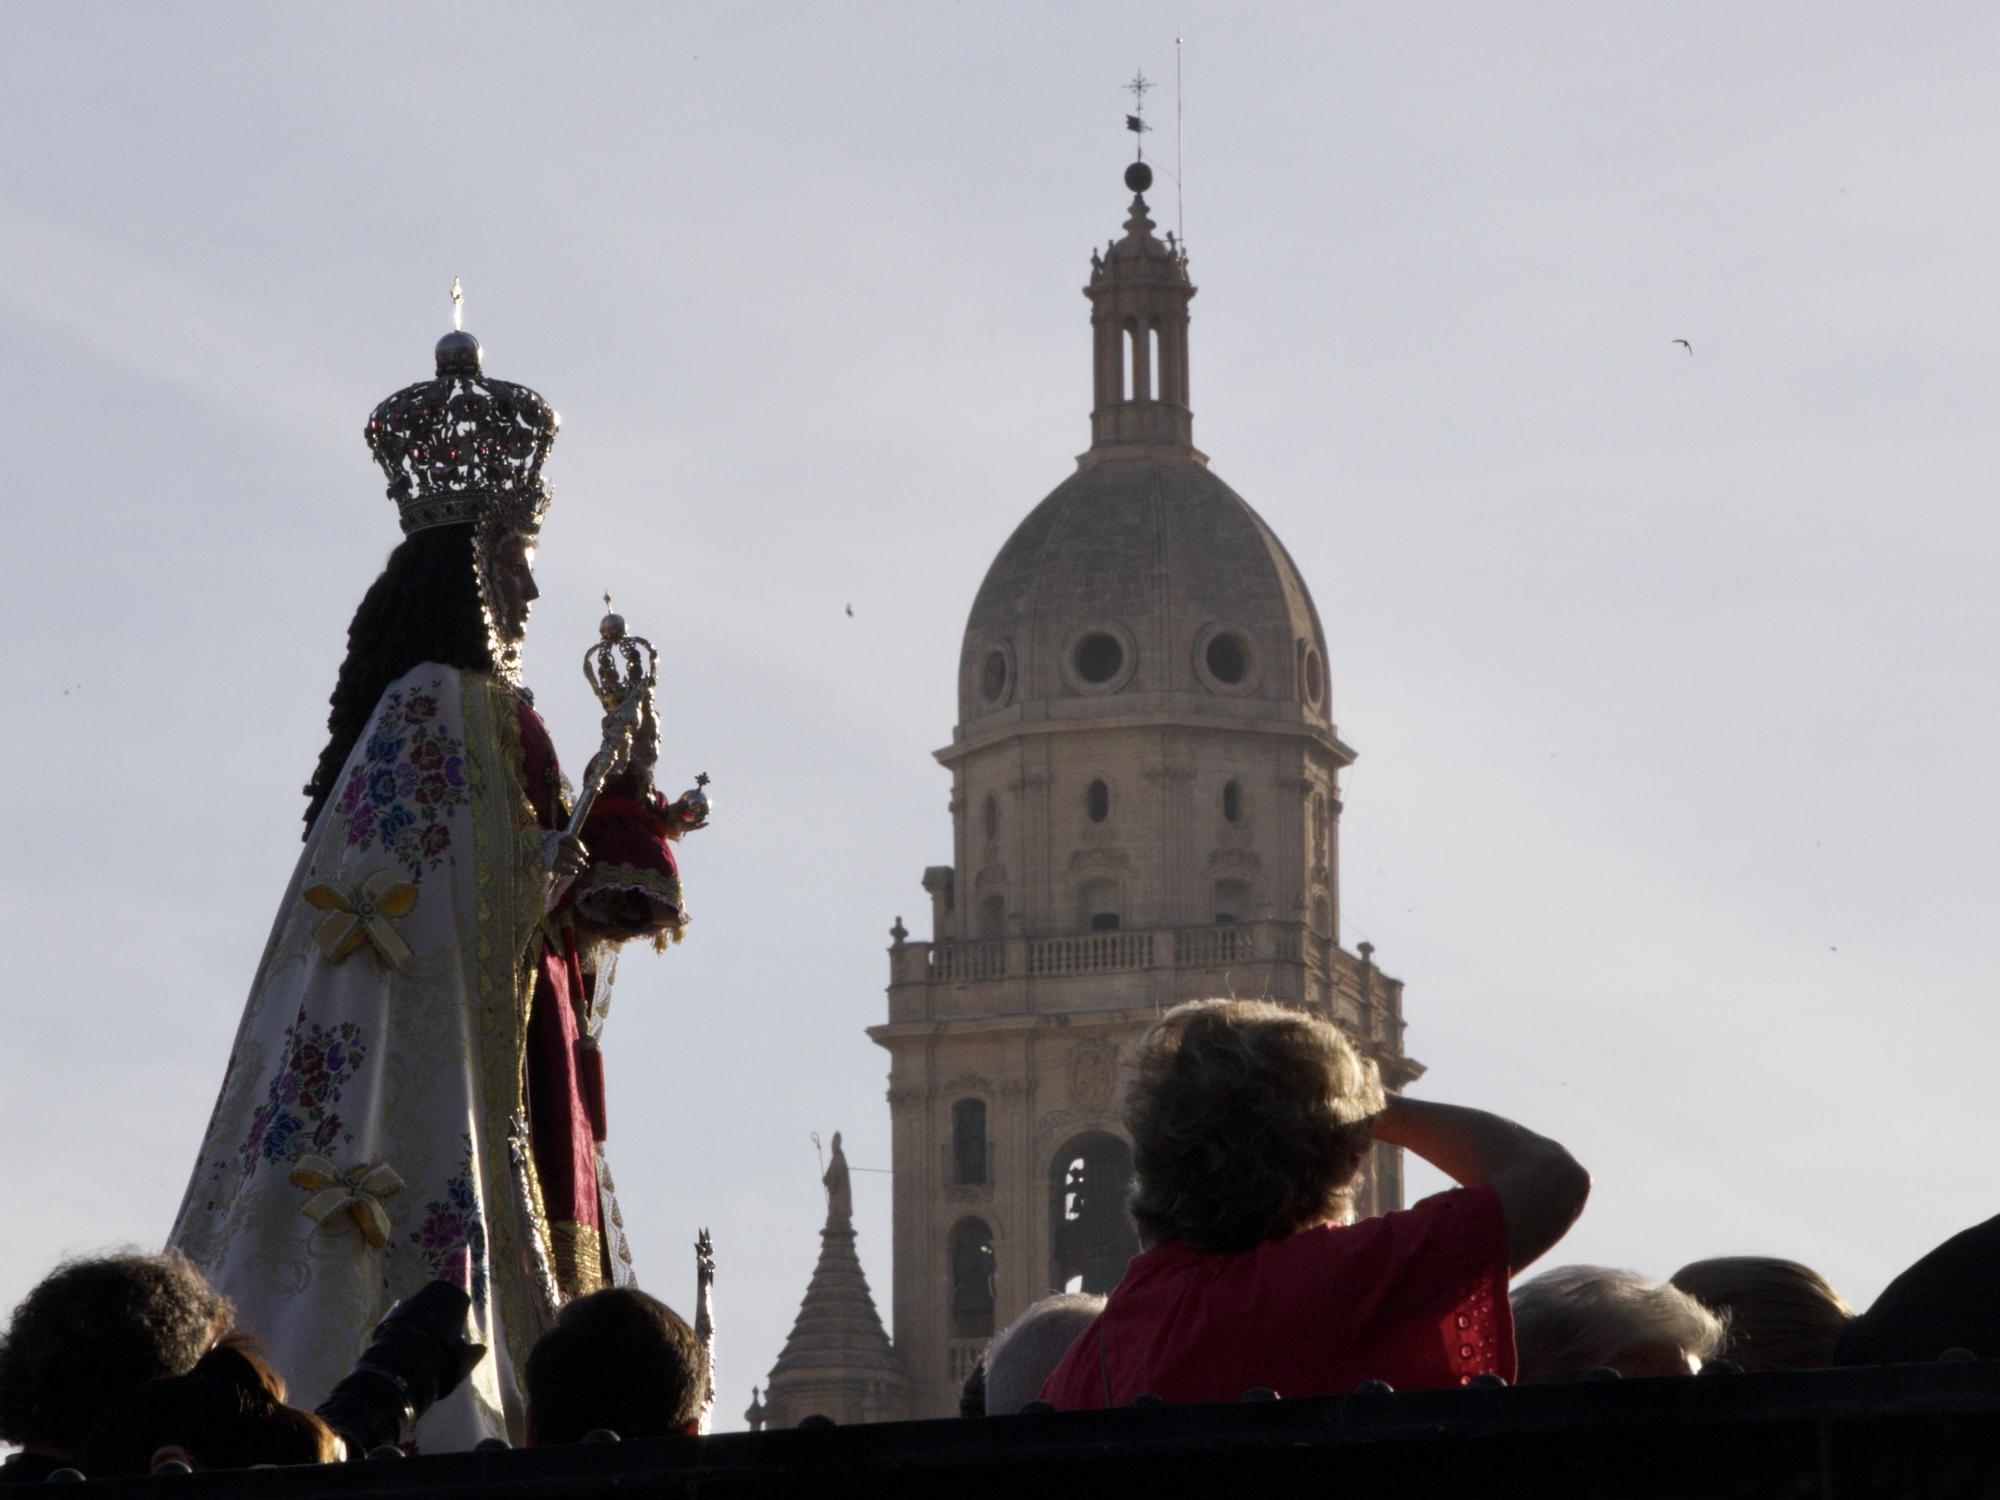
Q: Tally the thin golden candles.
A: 0